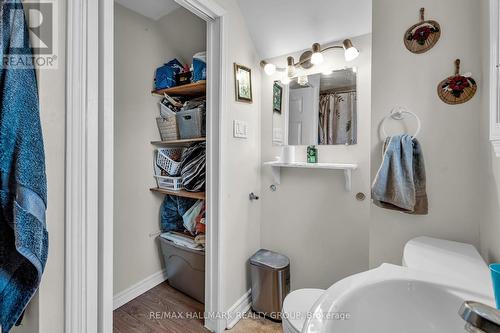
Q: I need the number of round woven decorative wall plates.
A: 2